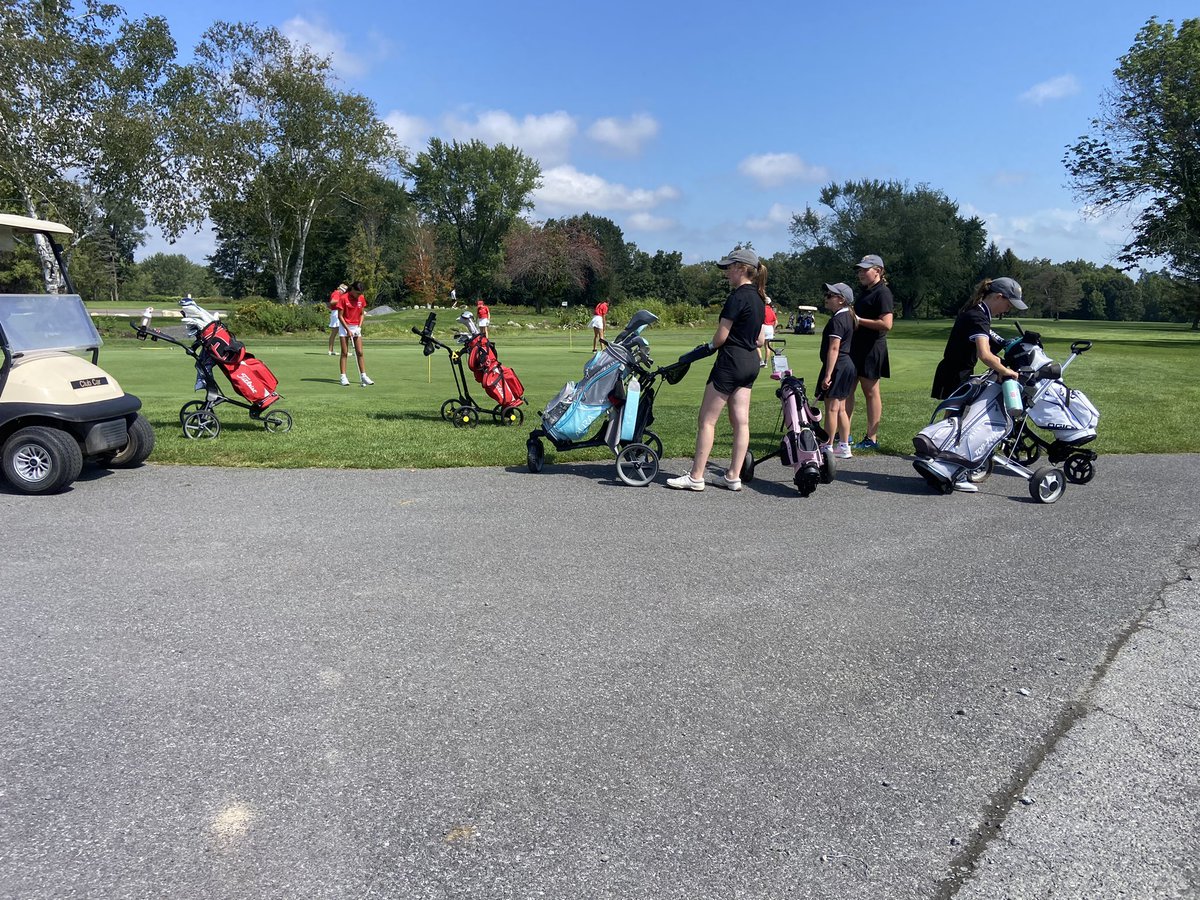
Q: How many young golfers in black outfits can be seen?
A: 4